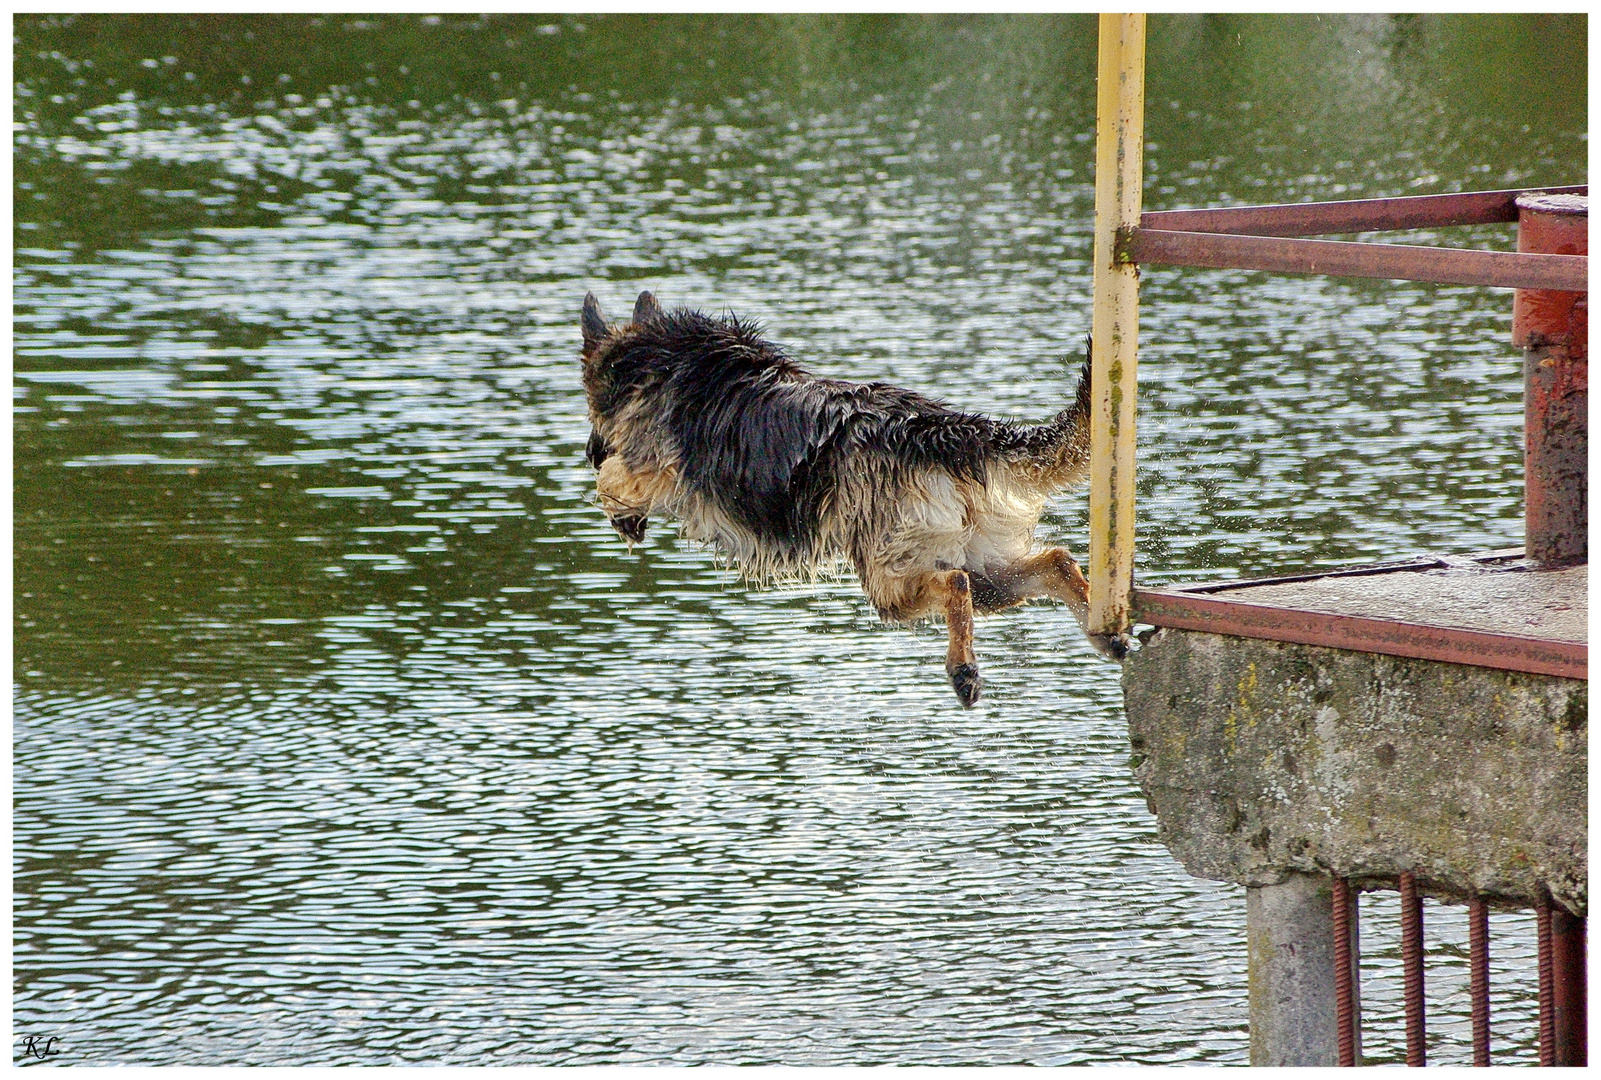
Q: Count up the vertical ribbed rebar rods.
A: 4